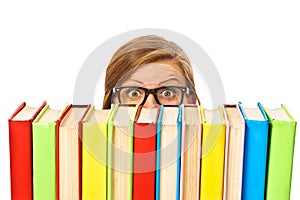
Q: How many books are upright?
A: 12